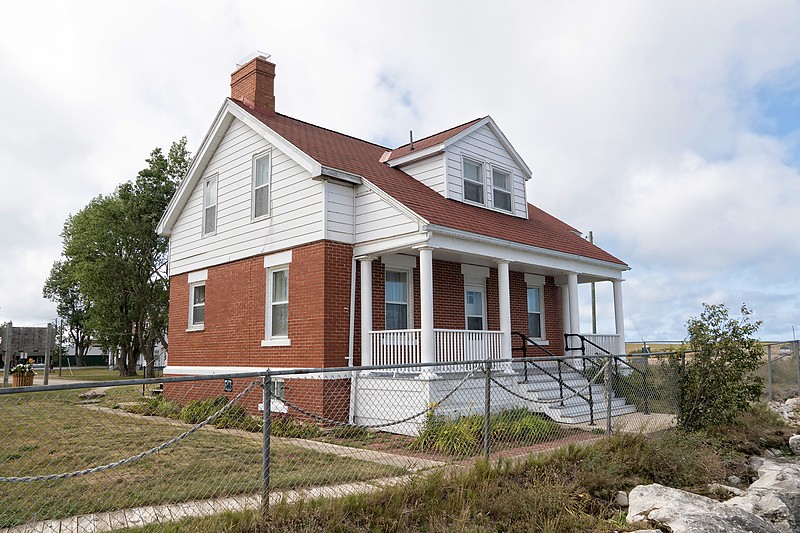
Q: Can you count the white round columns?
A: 6